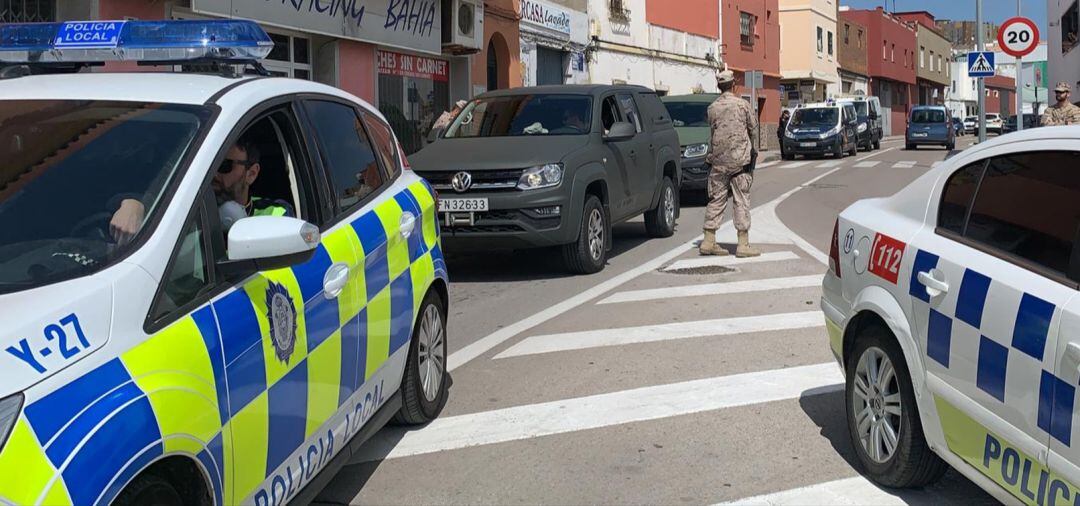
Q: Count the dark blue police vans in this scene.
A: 2